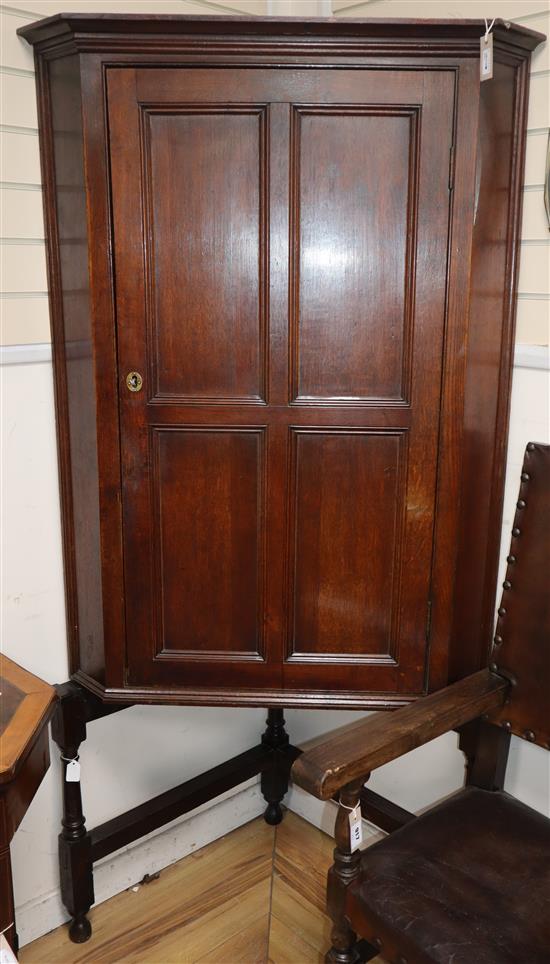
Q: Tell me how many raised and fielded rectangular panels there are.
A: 4